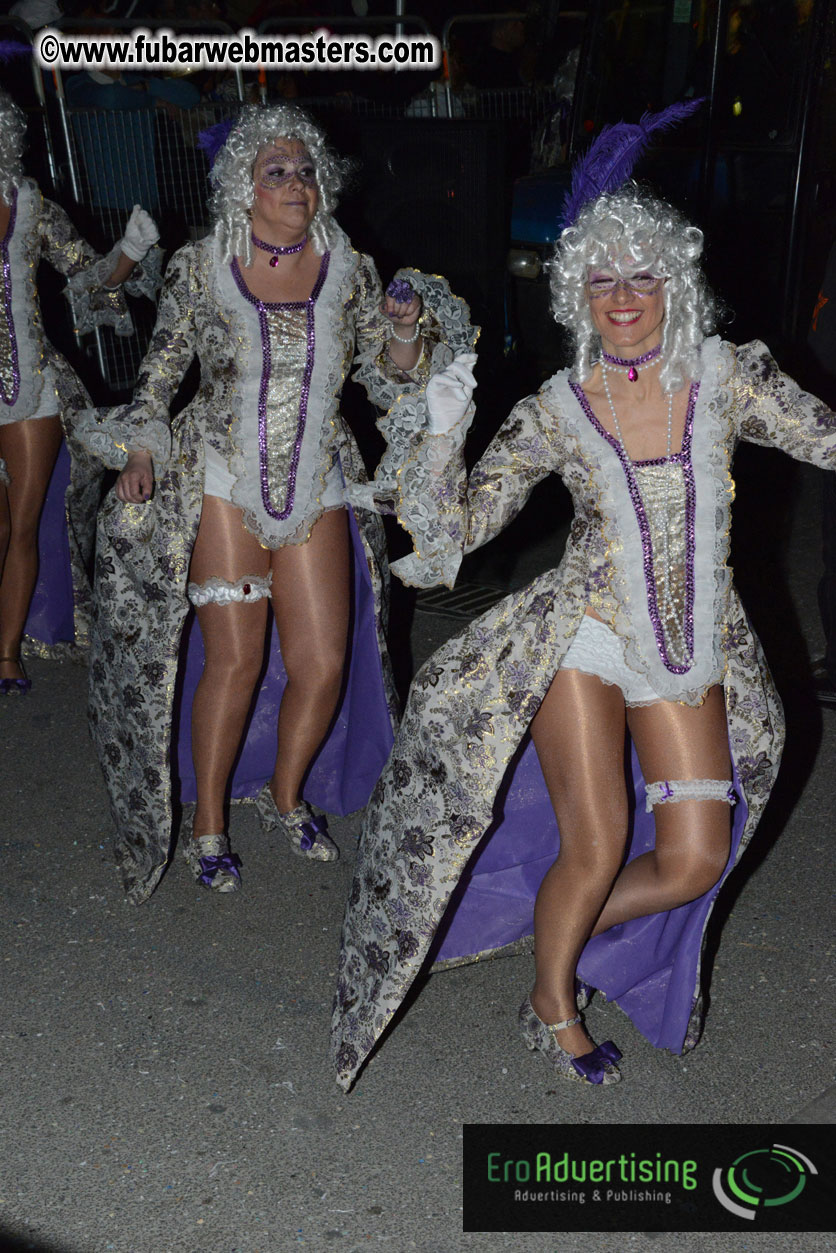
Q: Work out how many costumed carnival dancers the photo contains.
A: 3